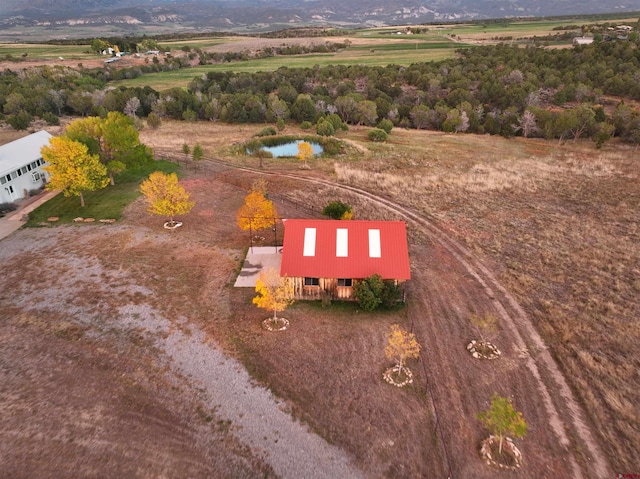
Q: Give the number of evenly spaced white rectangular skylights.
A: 3